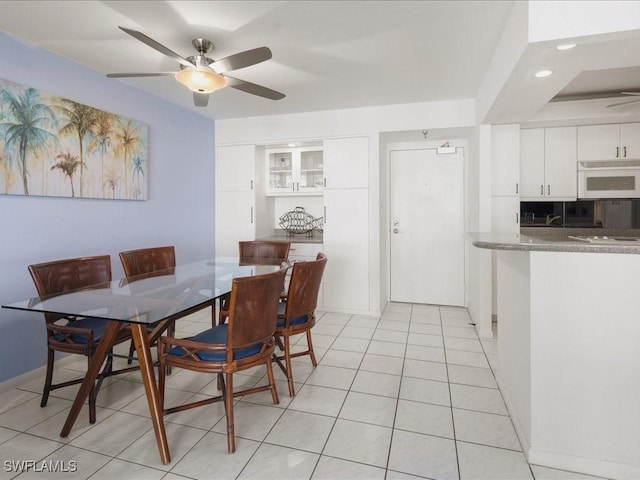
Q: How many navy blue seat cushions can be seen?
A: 3